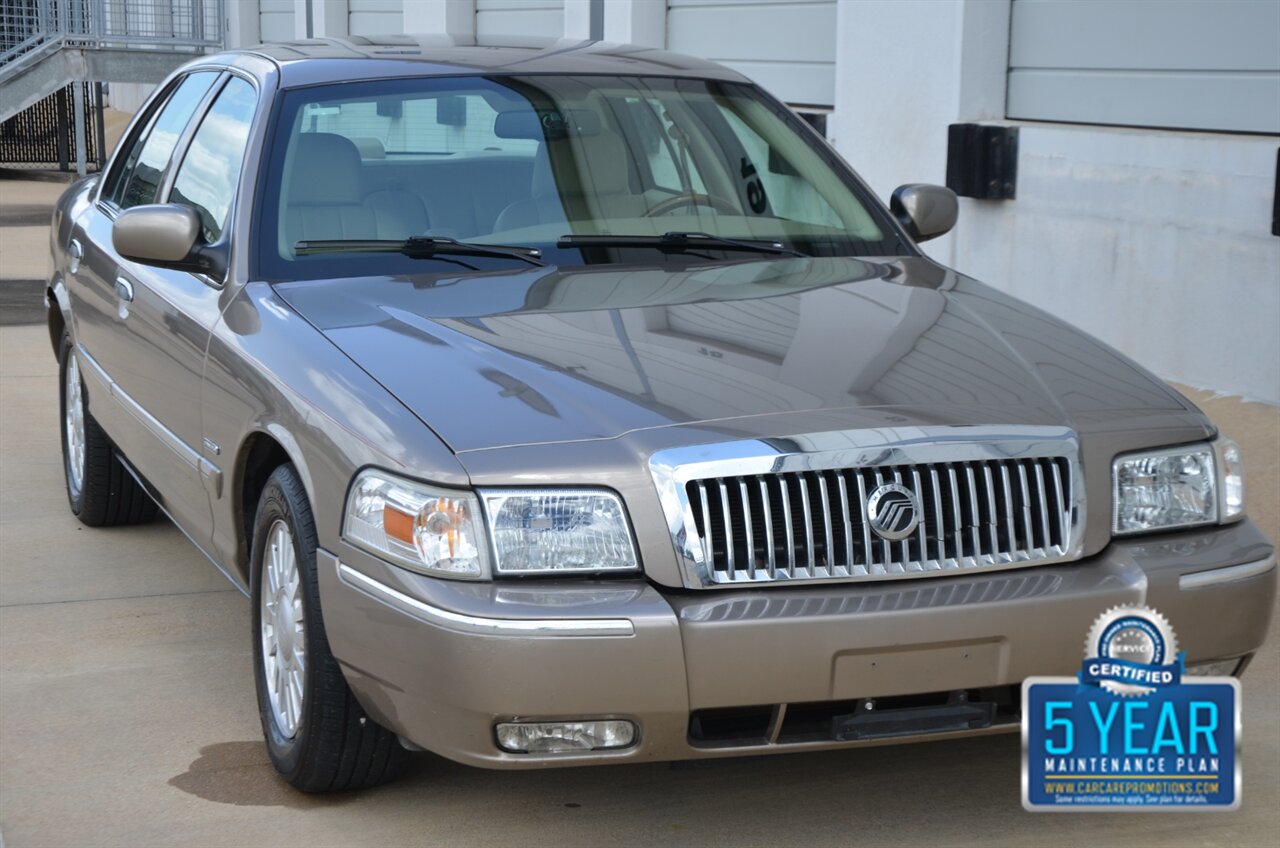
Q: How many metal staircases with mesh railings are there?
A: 1